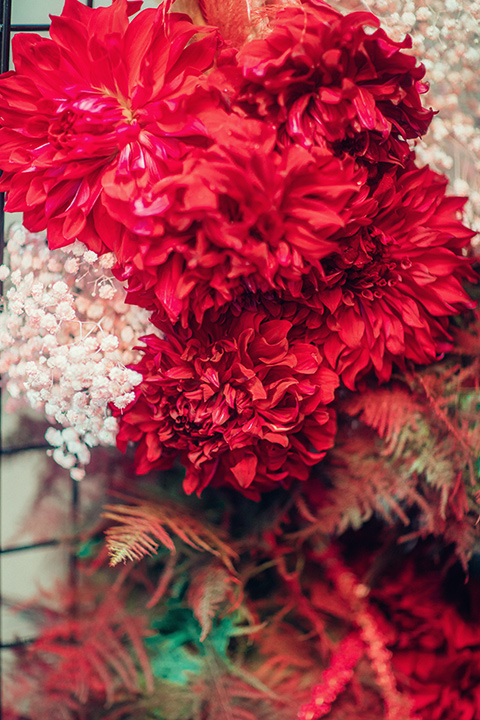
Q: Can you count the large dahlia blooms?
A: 5